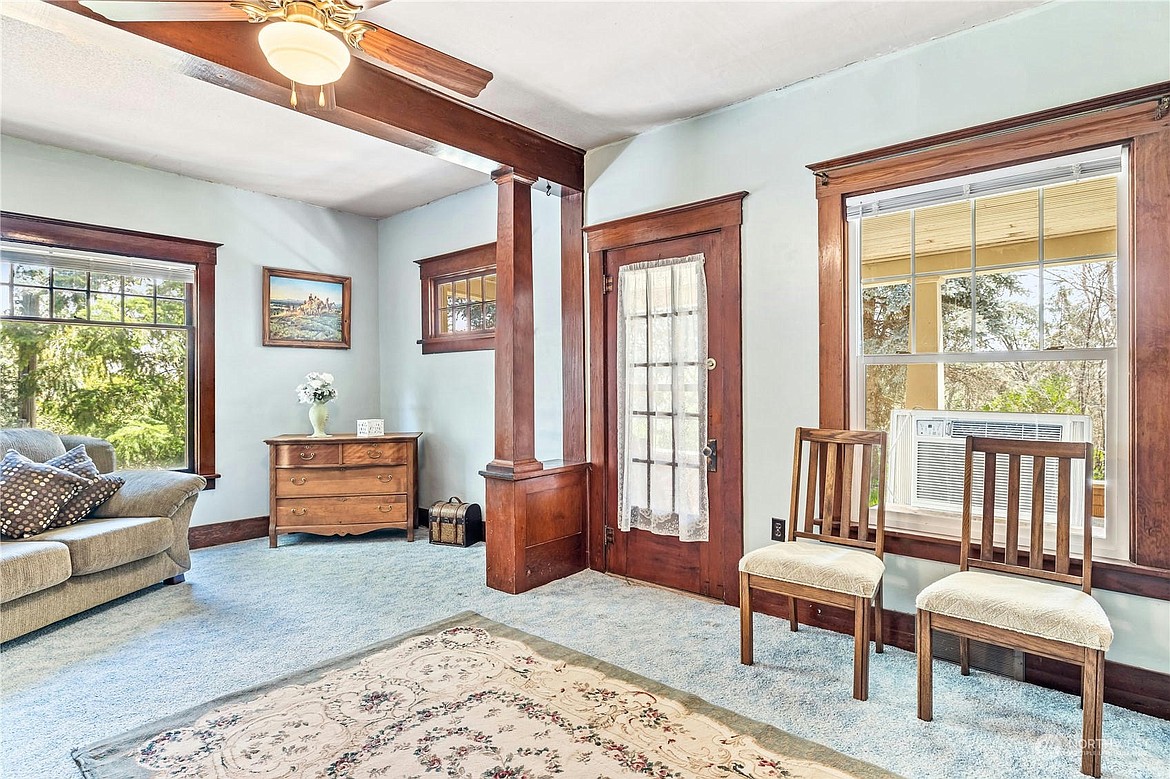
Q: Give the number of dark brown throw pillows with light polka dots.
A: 2